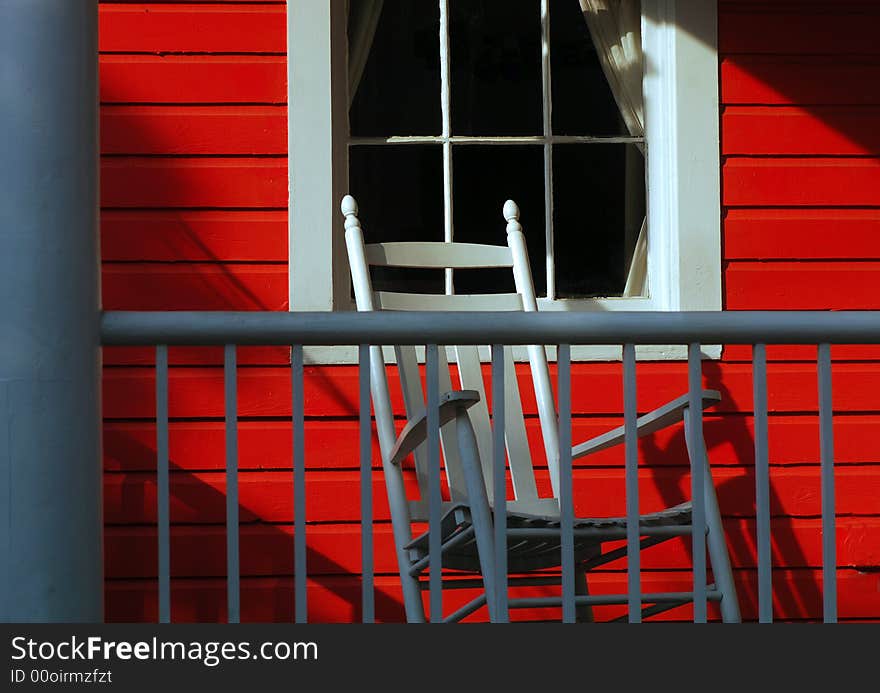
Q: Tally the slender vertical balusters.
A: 11